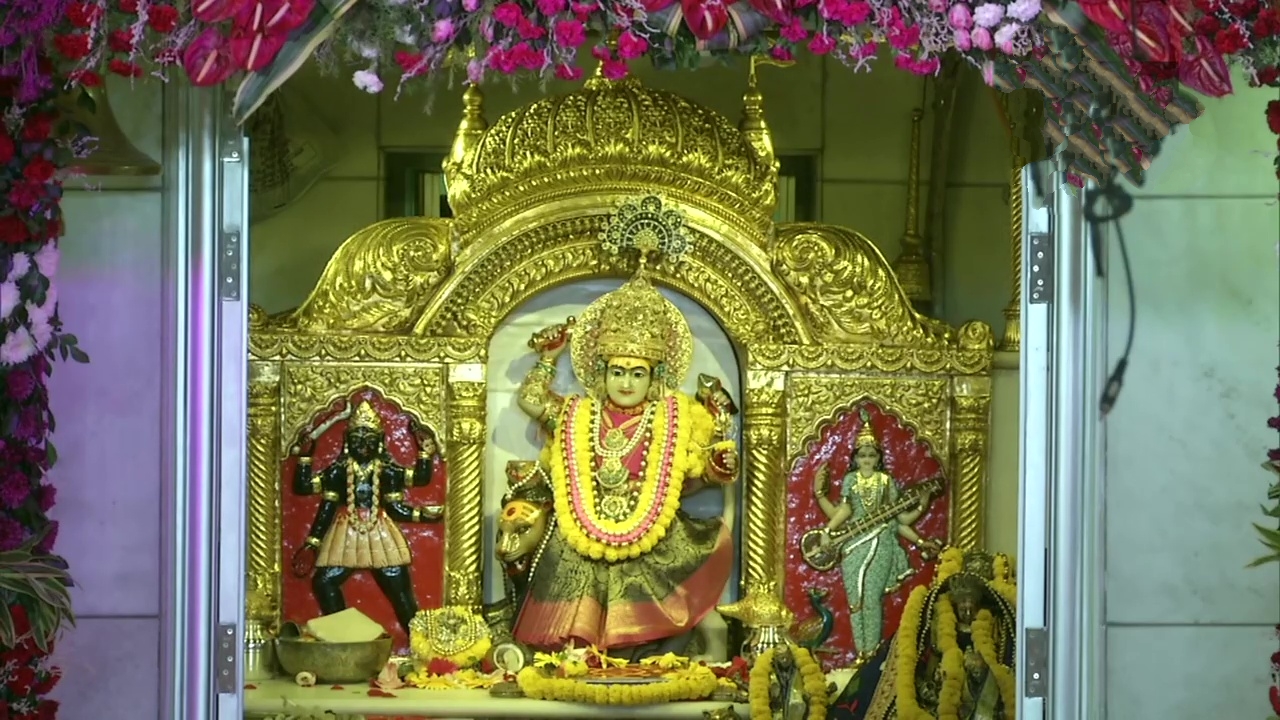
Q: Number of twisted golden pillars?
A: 4